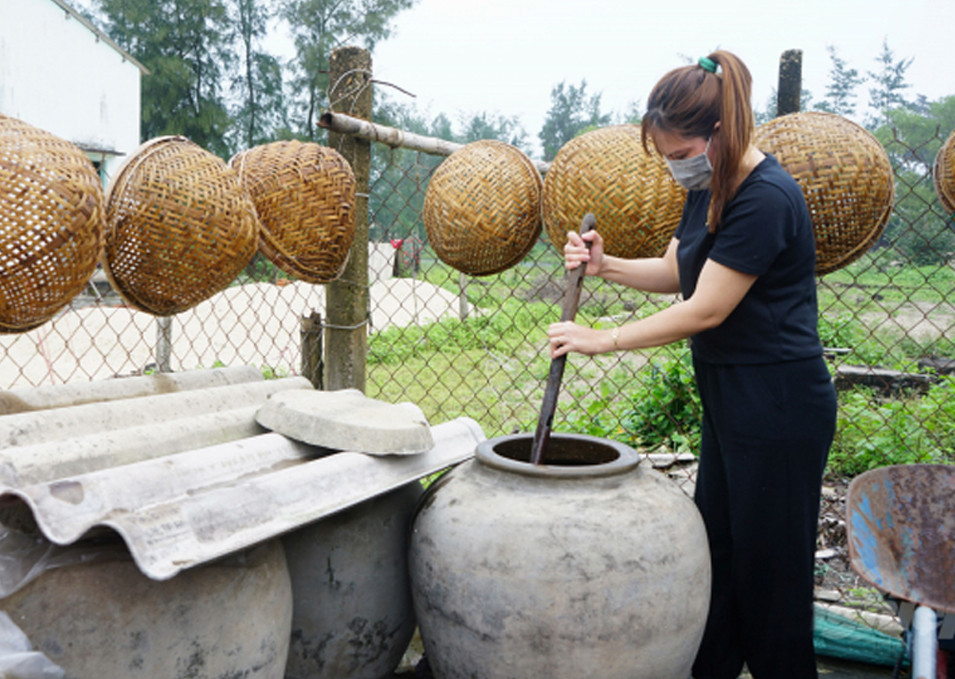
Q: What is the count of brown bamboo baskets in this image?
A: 7